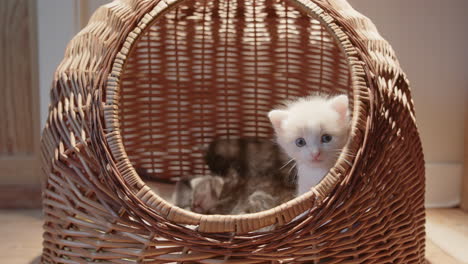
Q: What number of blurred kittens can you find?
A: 2